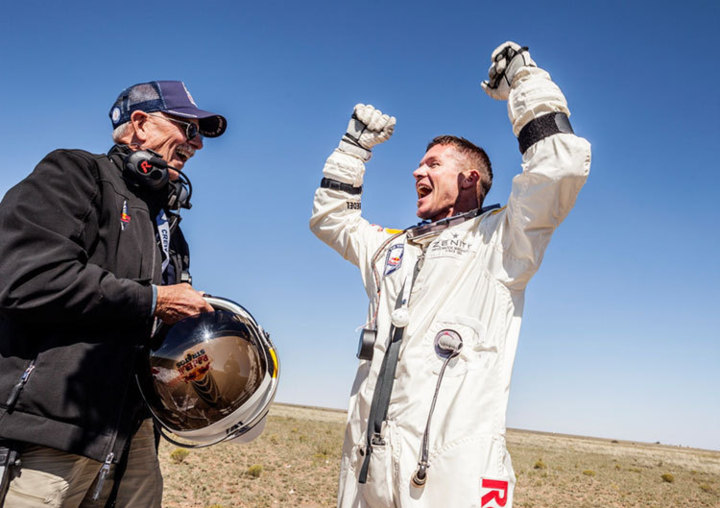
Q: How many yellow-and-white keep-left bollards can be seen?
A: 0